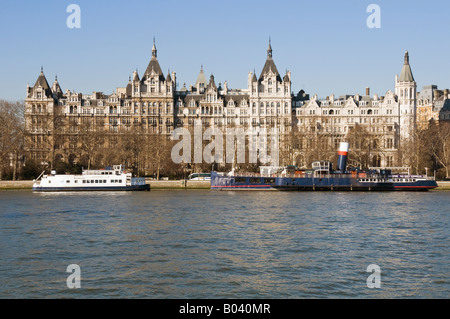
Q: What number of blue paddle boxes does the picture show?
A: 1